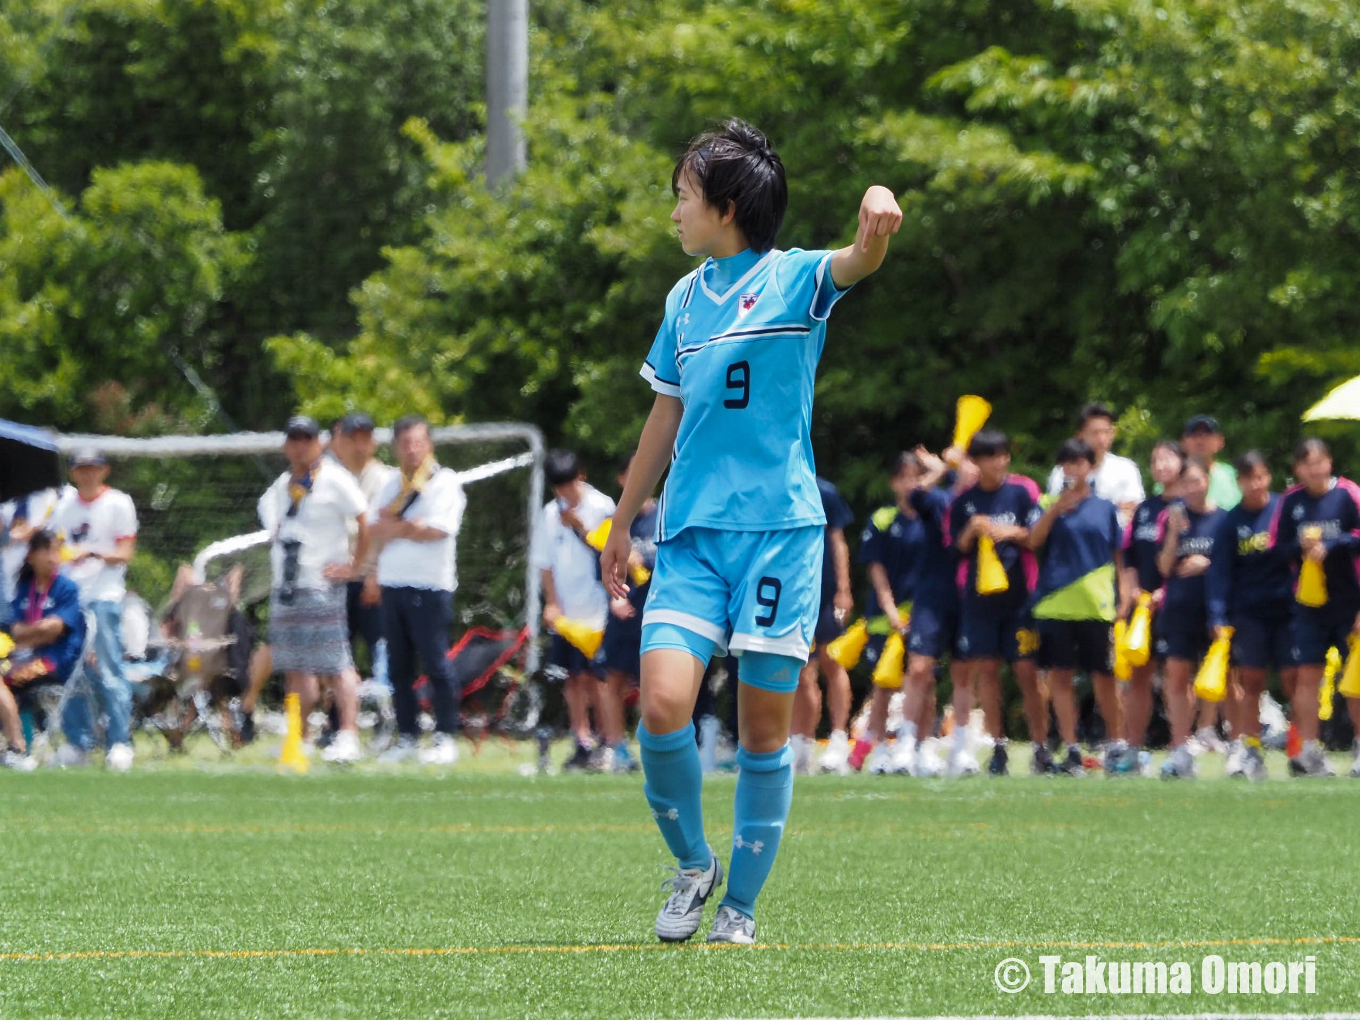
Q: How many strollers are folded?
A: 0